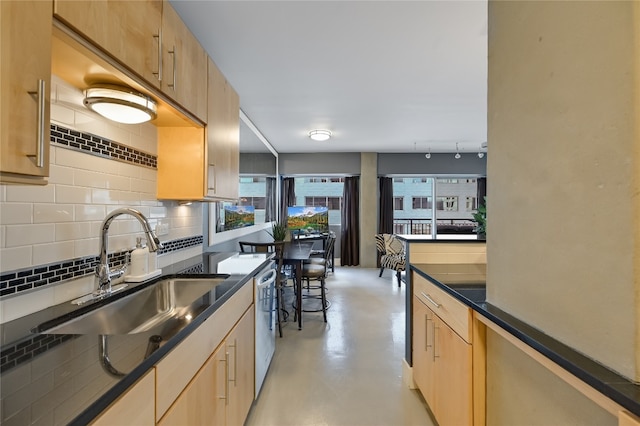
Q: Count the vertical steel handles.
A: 8